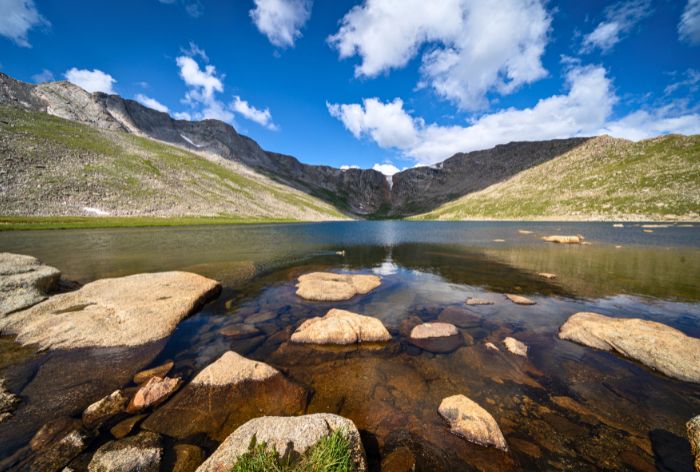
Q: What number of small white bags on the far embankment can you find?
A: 0